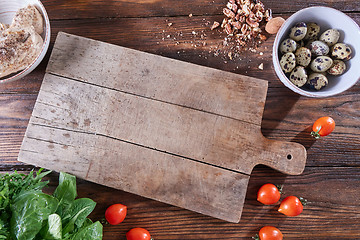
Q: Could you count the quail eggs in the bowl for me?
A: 12